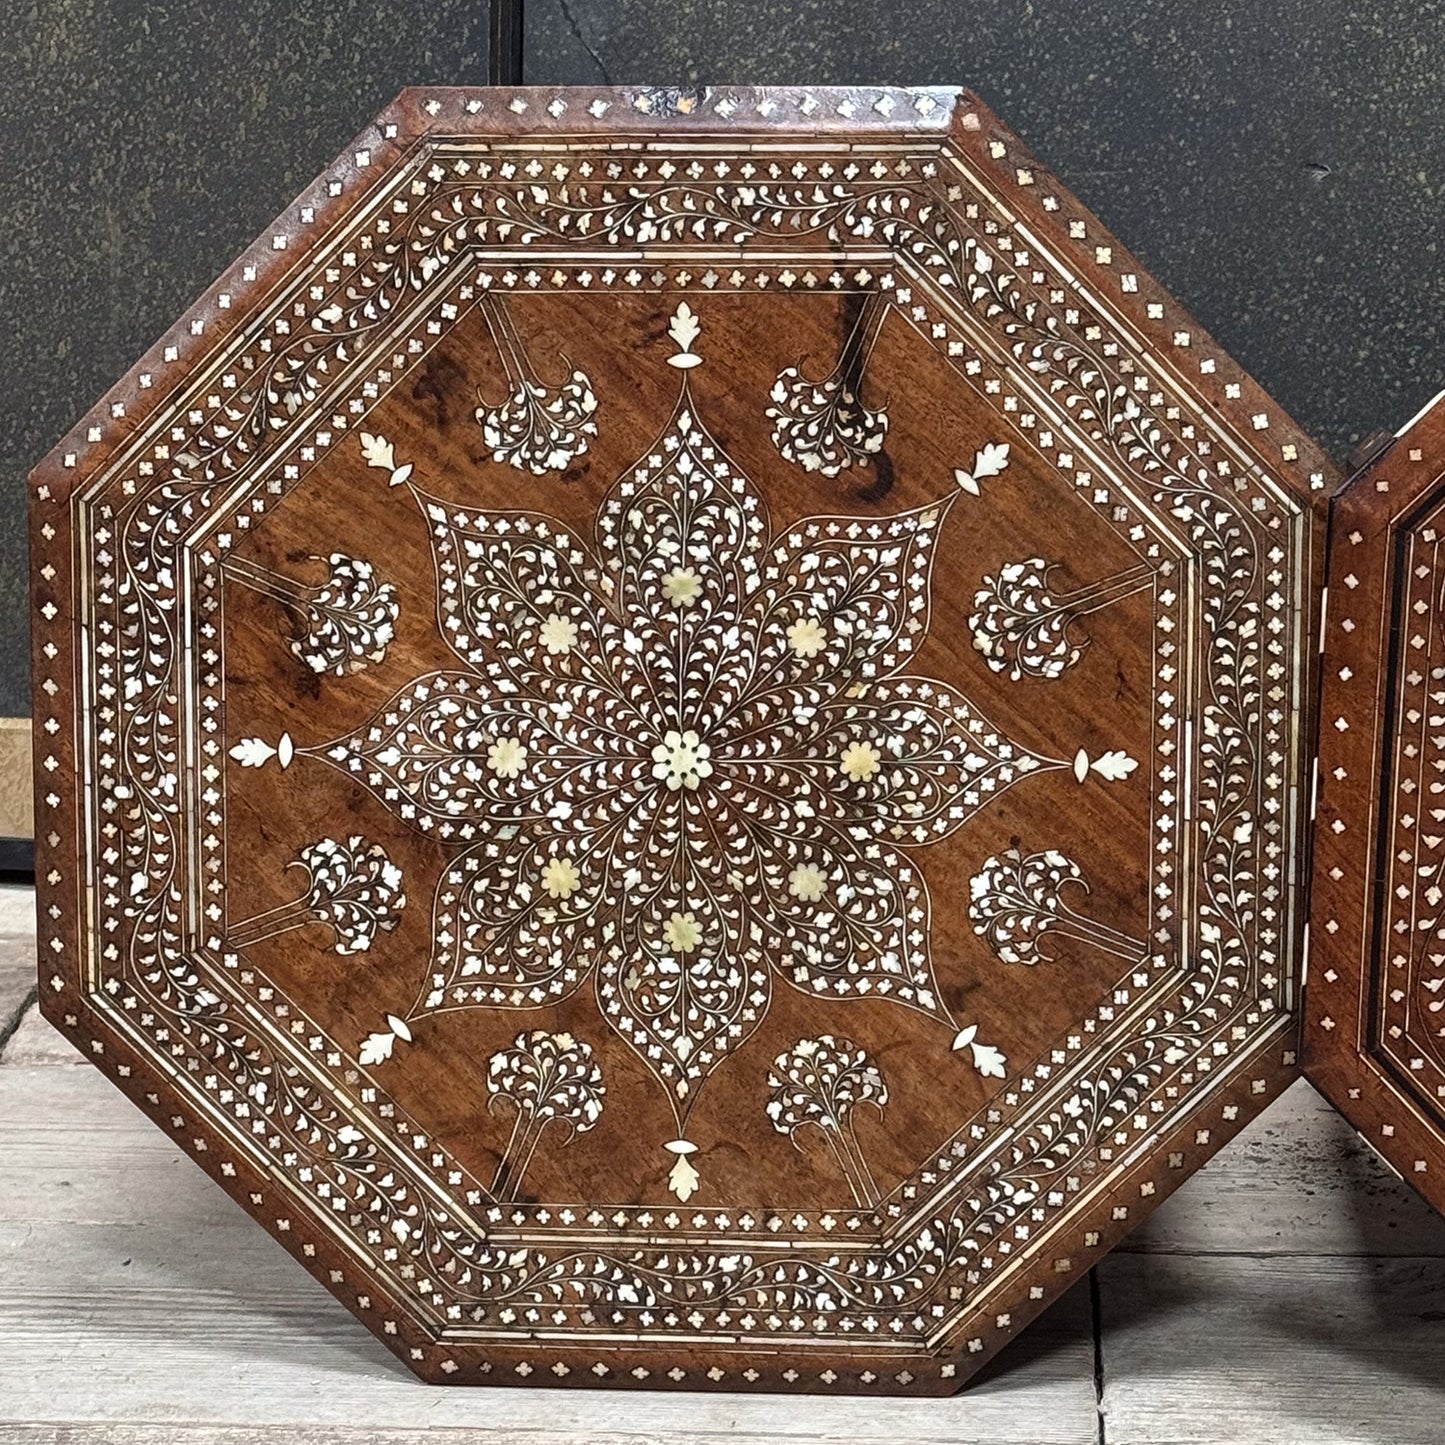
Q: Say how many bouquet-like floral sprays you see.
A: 8